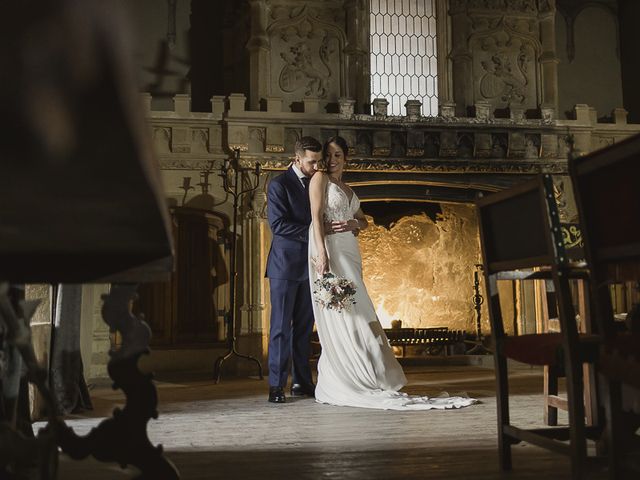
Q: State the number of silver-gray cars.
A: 0